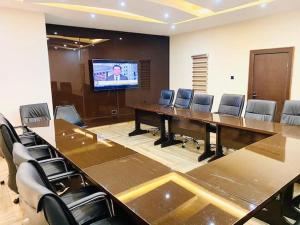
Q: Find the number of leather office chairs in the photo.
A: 12